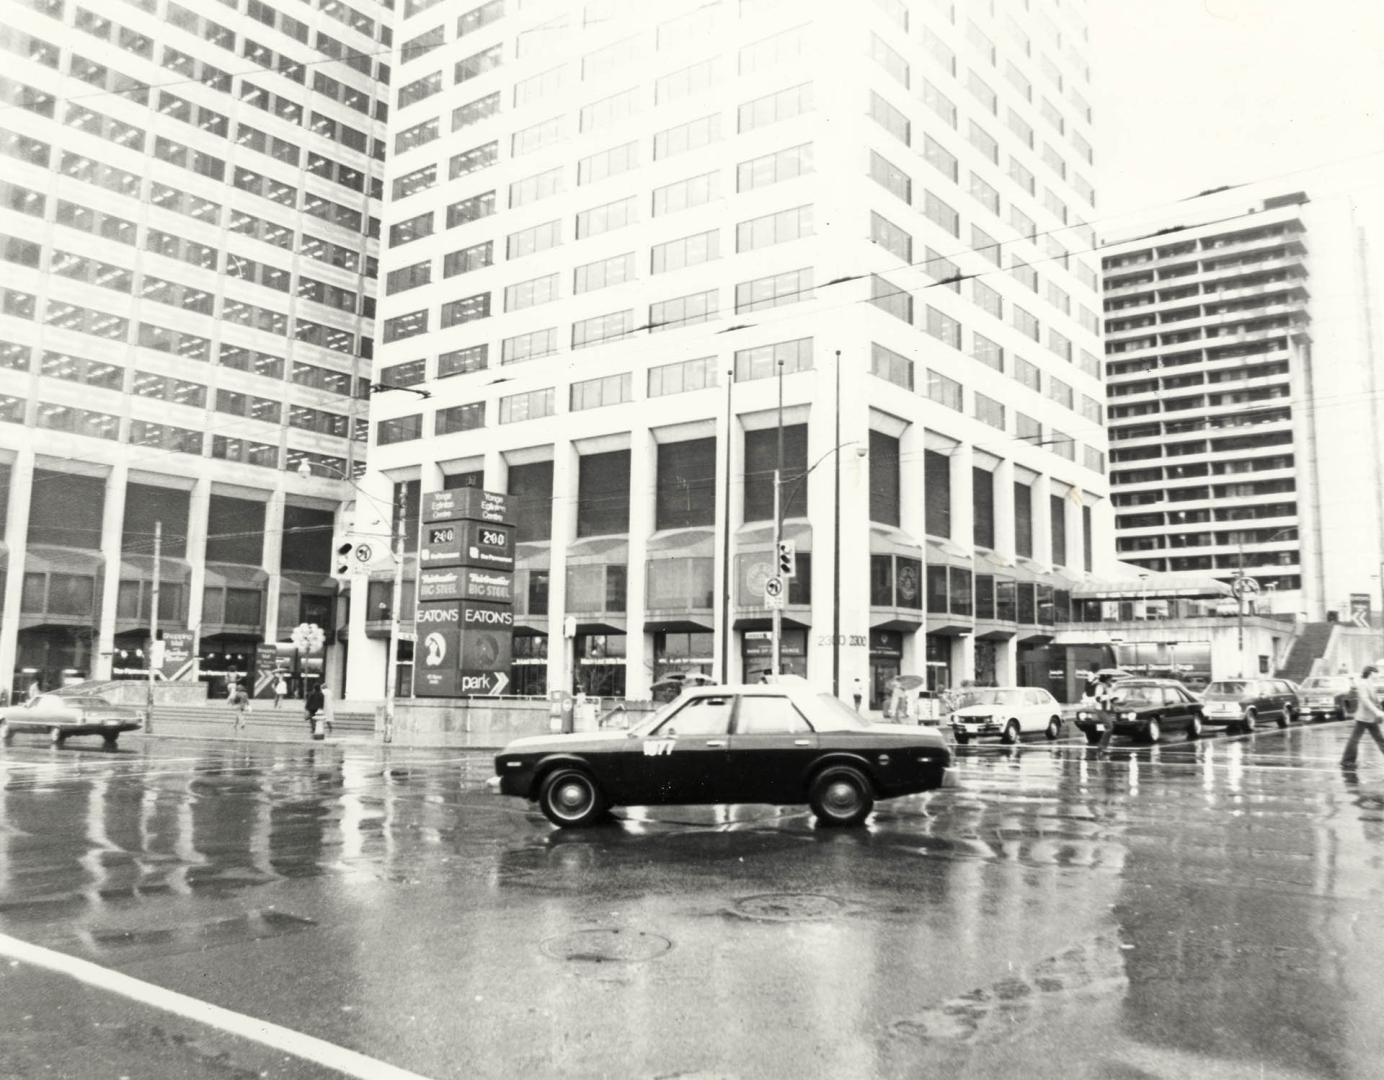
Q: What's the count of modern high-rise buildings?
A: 3